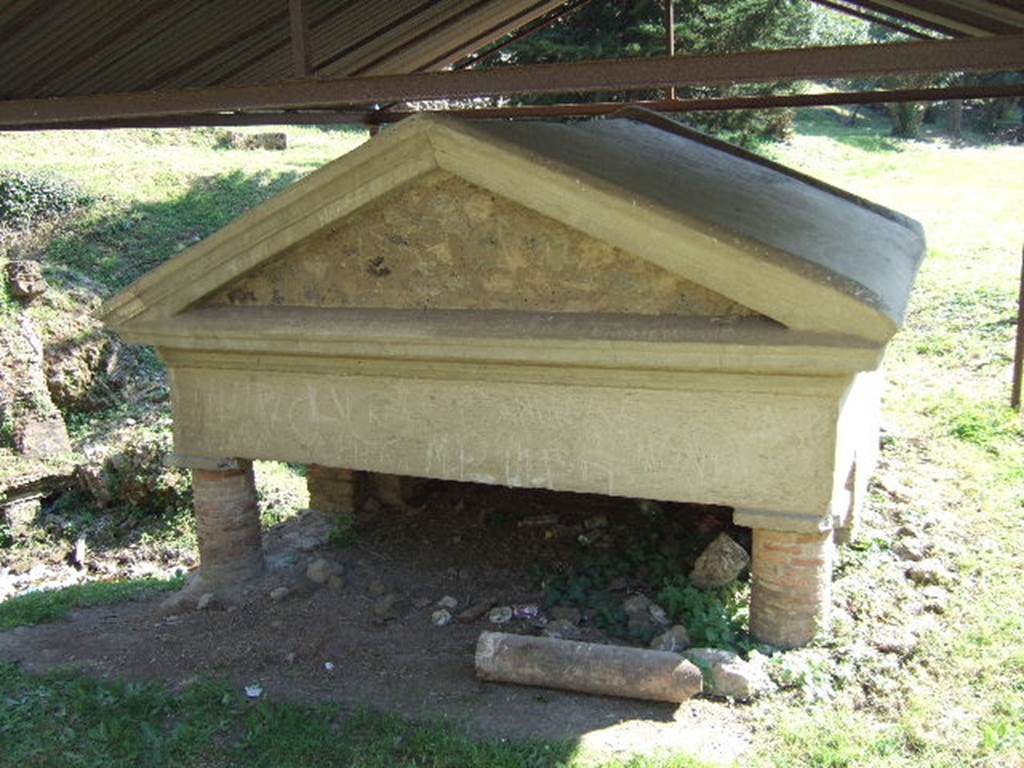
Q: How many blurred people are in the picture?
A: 0